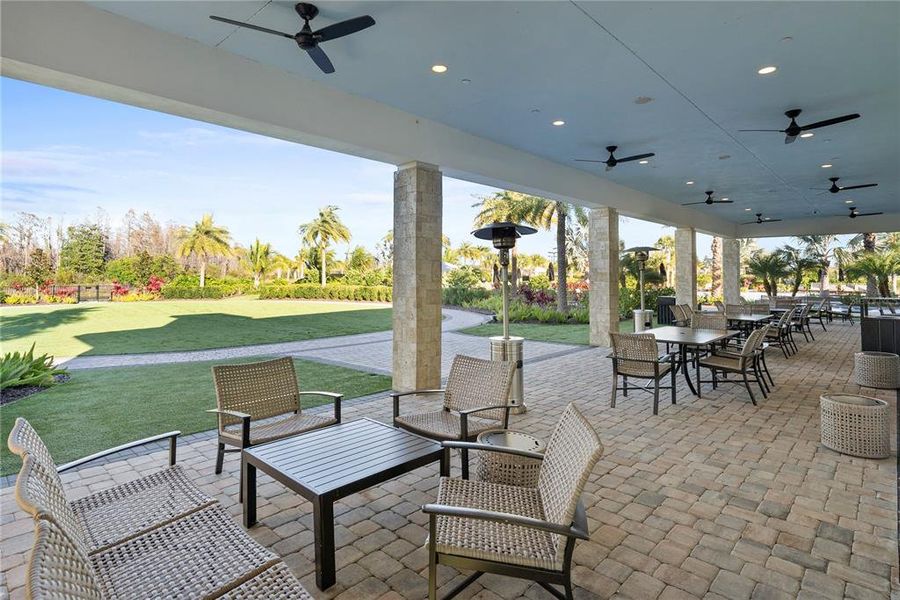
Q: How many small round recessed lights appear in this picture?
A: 13